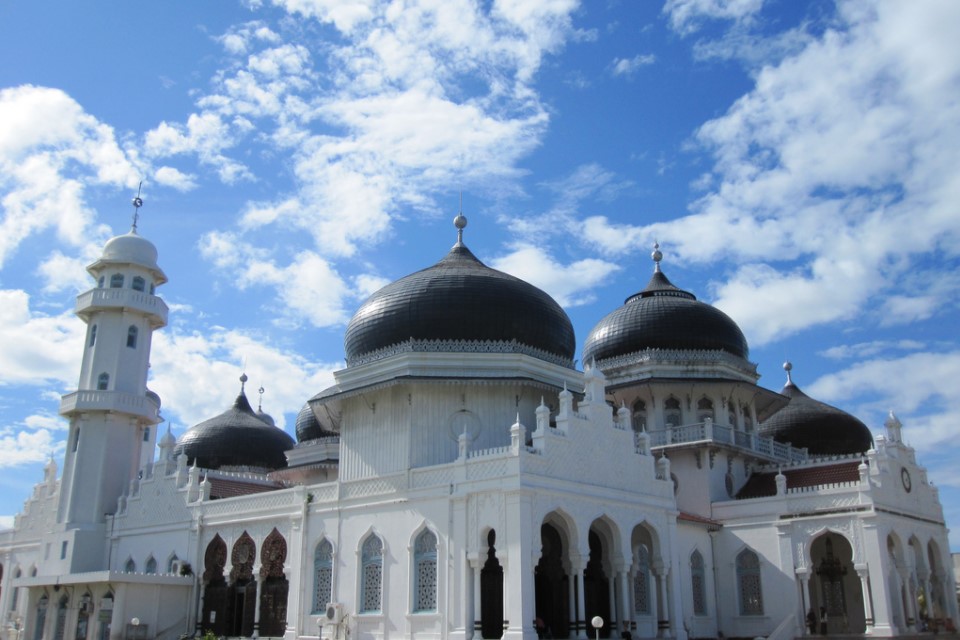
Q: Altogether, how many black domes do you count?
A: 5